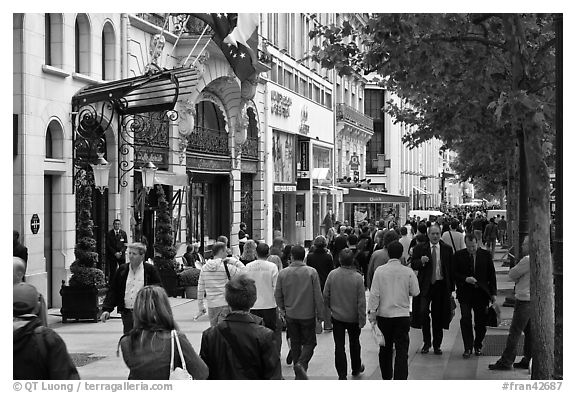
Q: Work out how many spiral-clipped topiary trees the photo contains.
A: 2